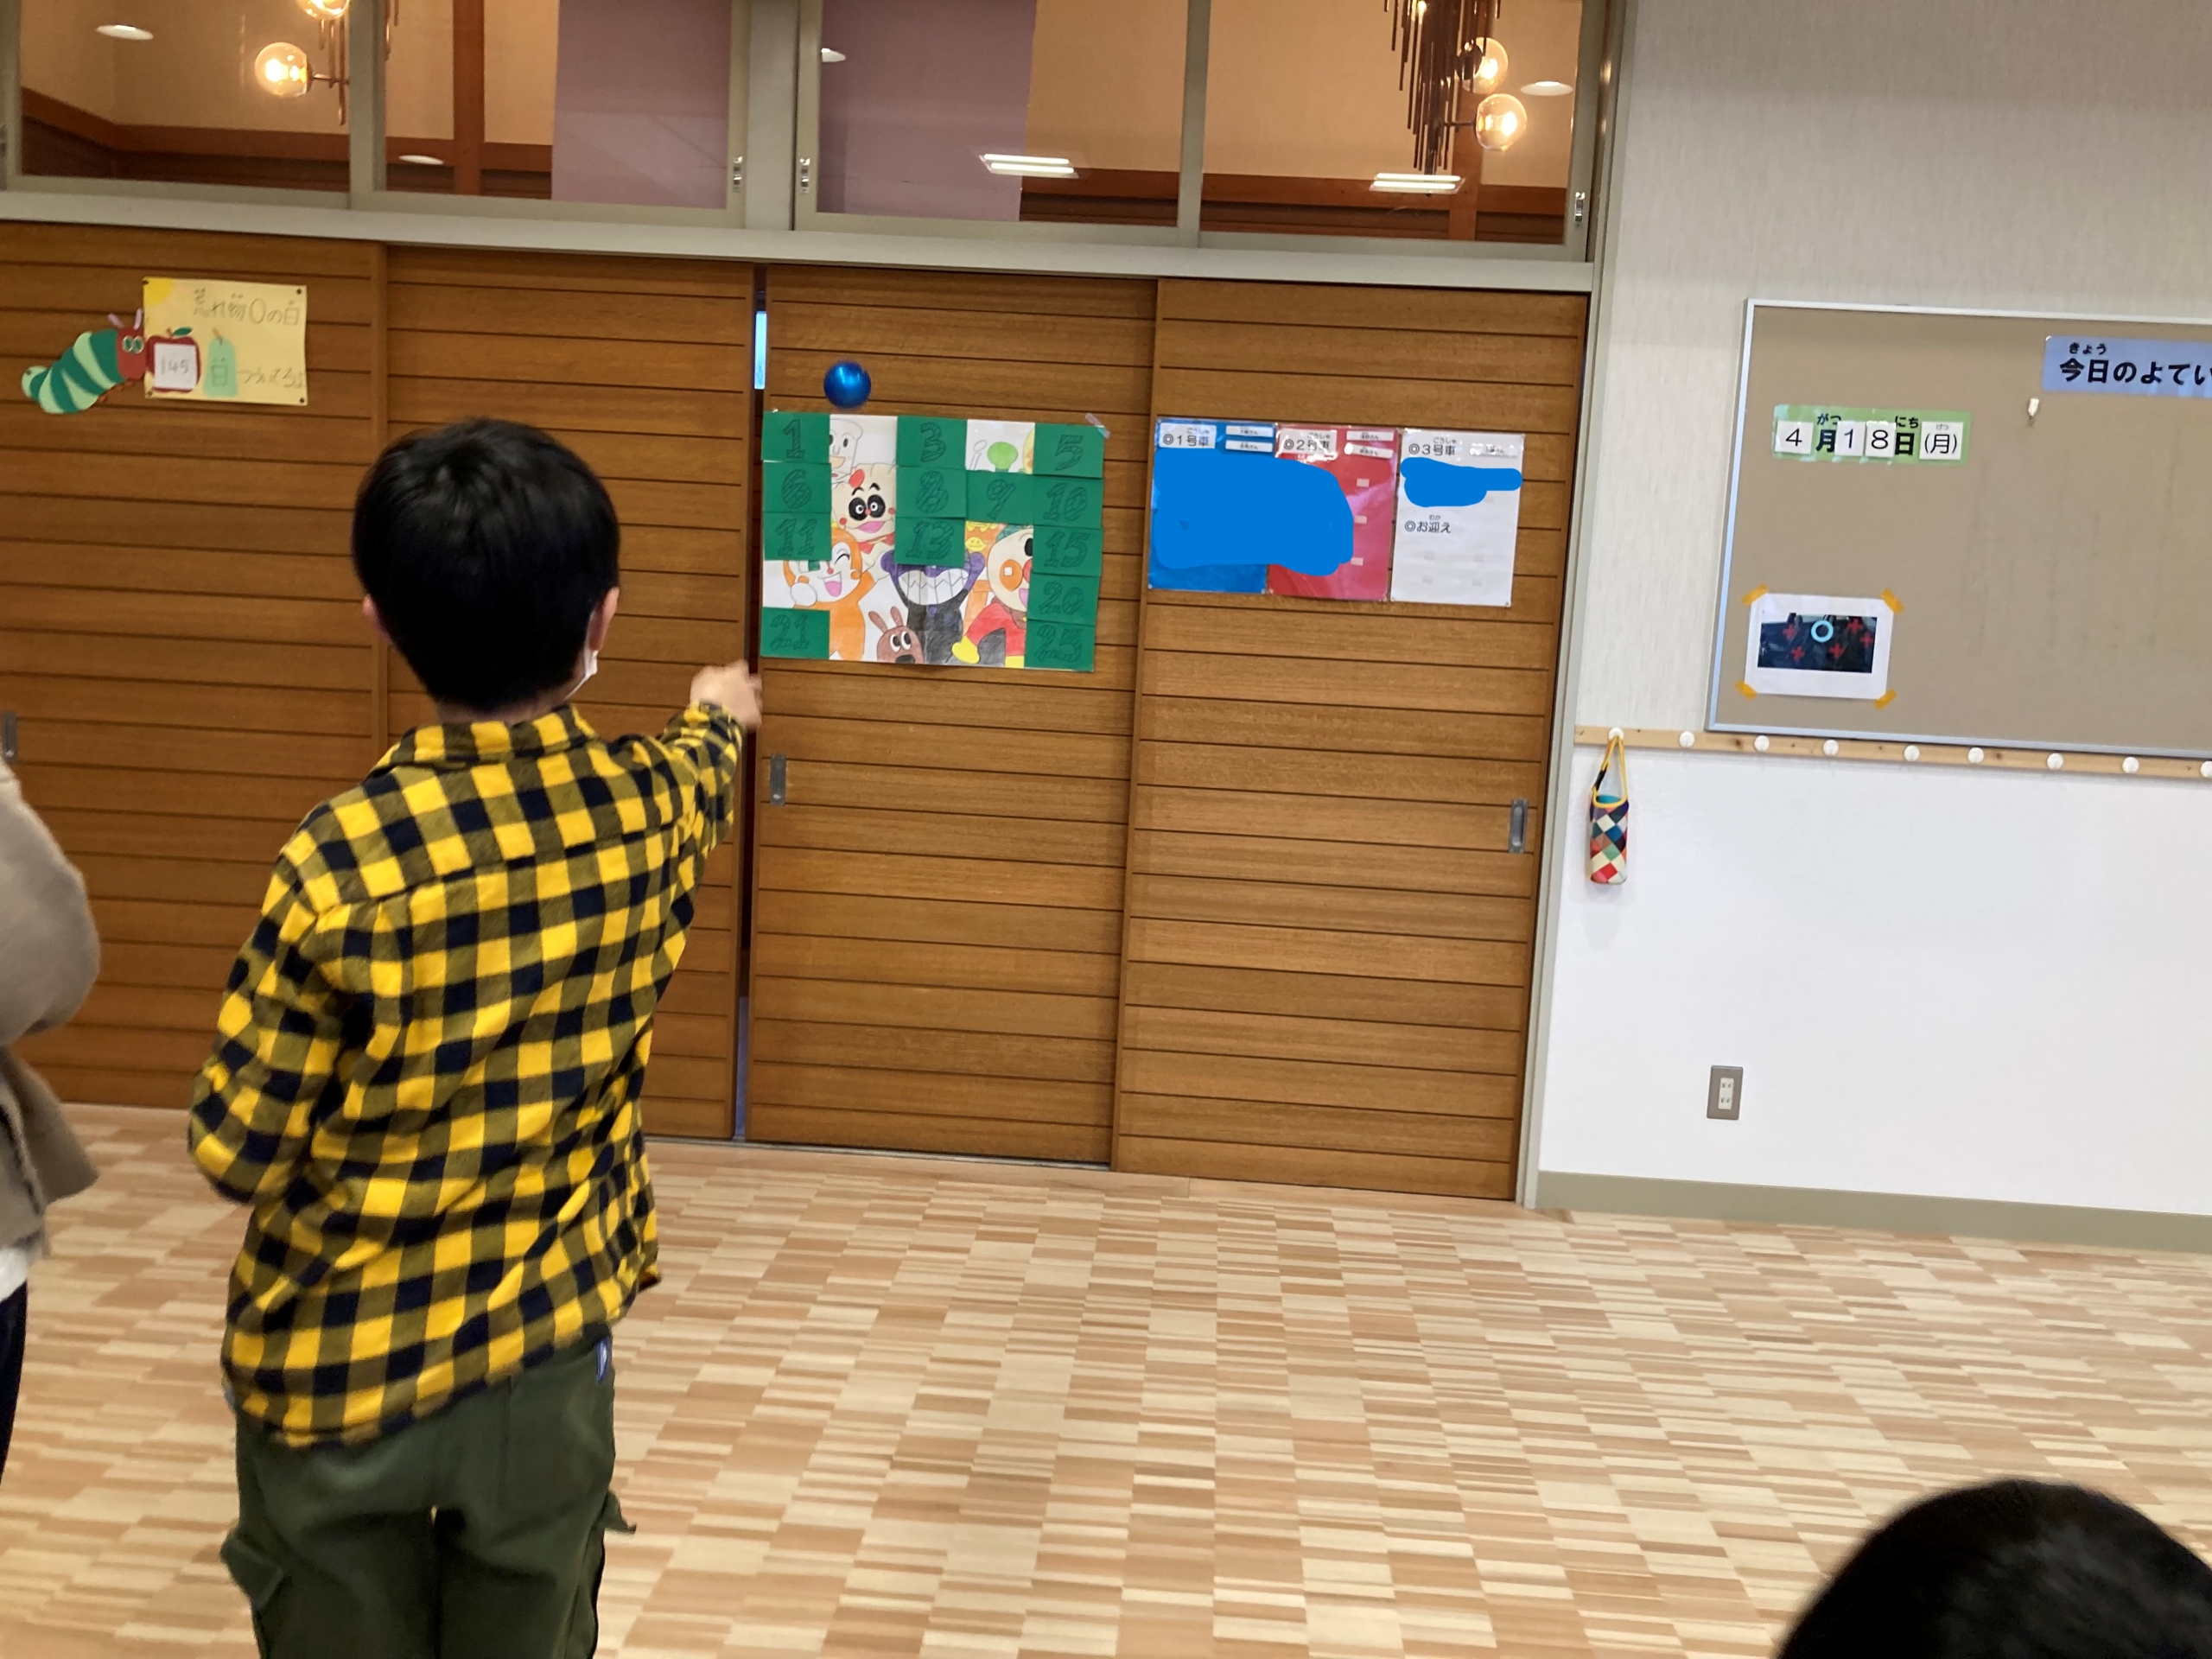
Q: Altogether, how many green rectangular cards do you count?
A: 13